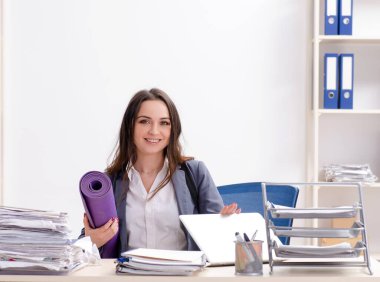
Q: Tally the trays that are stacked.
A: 3